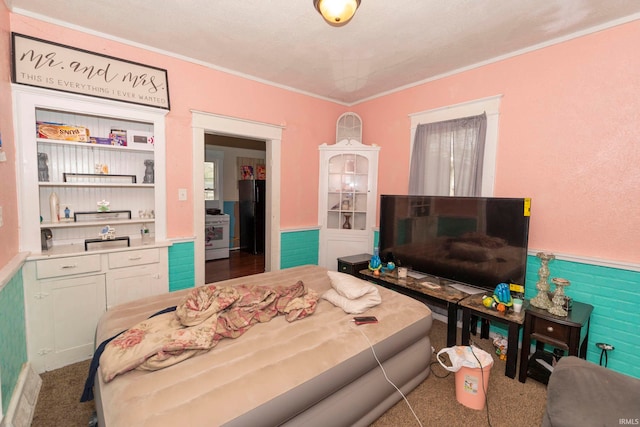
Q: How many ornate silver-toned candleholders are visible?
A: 2